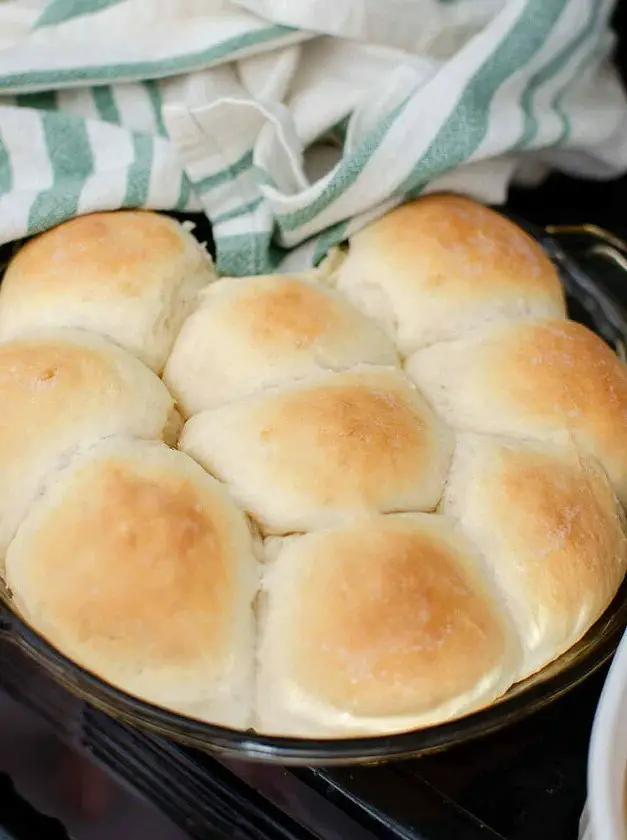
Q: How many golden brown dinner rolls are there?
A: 9